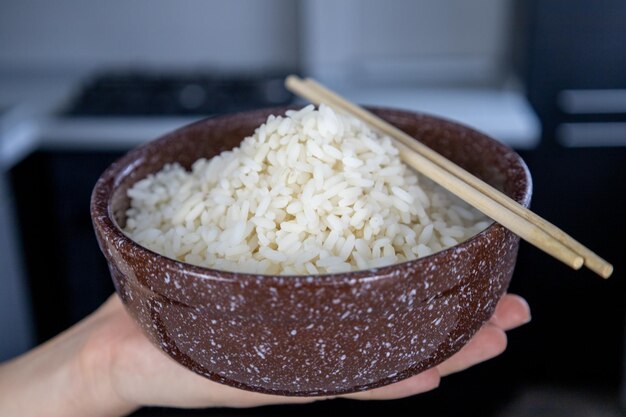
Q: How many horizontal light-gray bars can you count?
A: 2